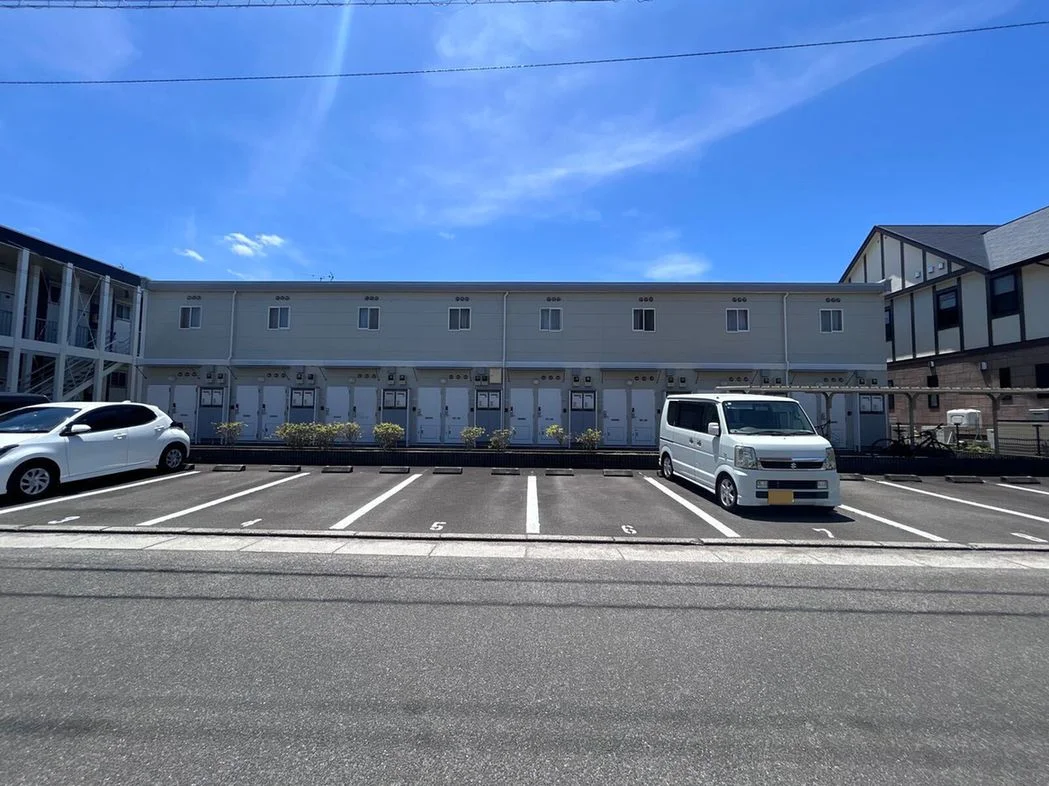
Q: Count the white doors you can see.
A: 14